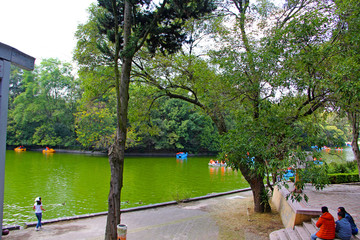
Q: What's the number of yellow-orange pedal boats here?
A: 2